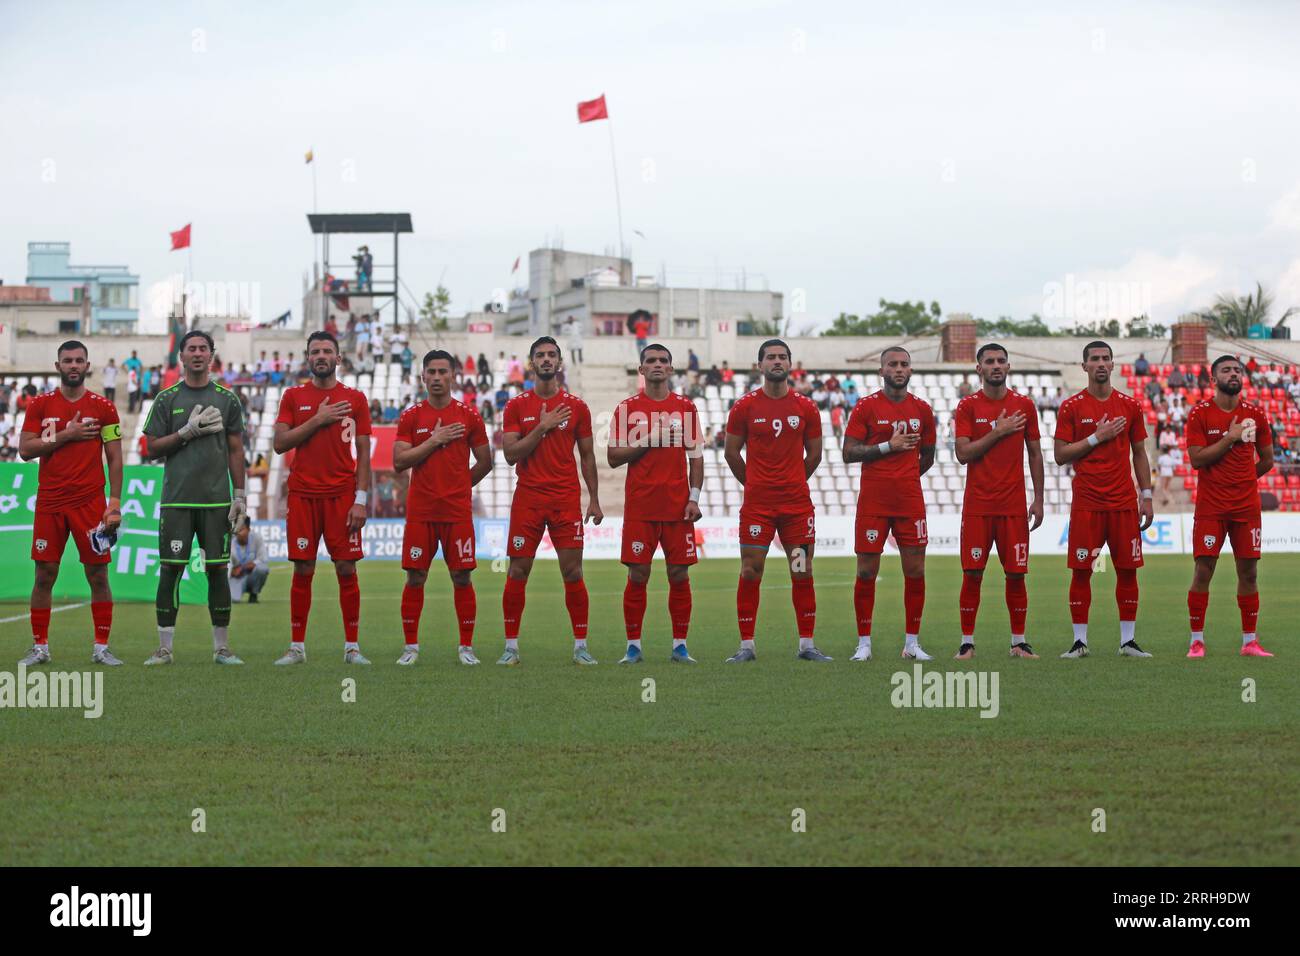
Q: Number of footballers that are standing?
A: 11